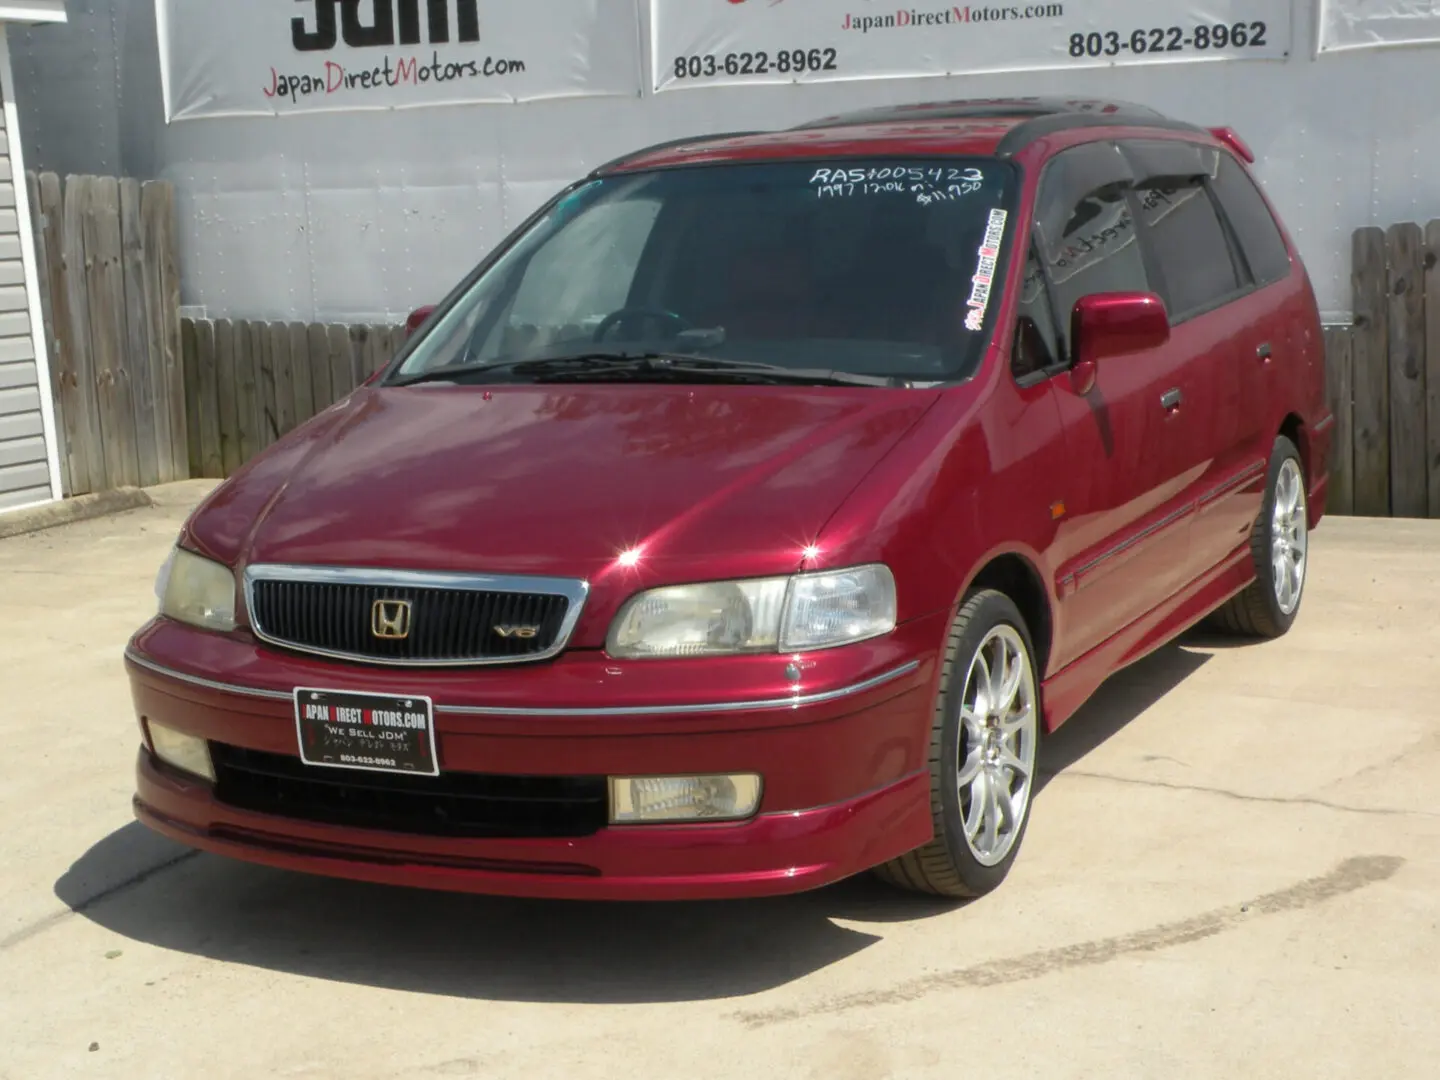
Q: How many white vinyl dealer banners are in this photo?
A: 3